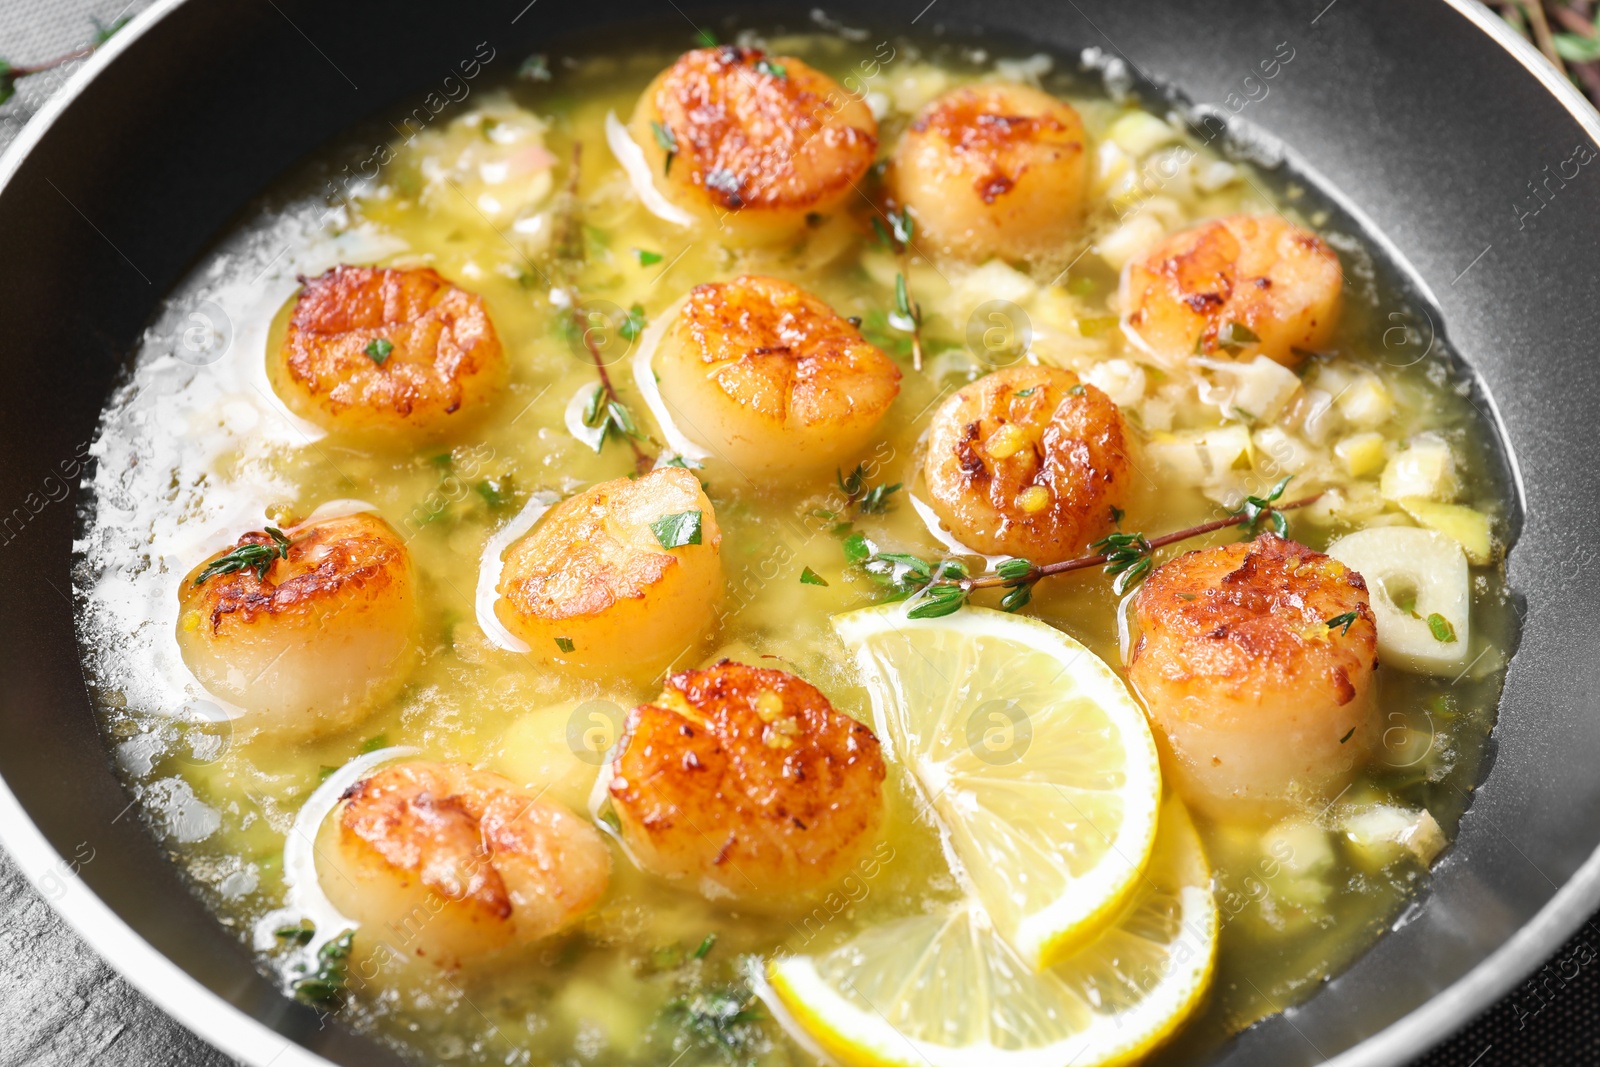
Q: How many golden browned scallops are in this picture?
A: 11